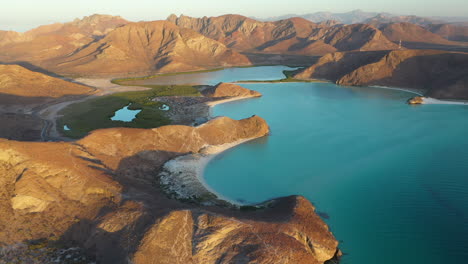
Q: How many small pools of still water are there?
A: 3